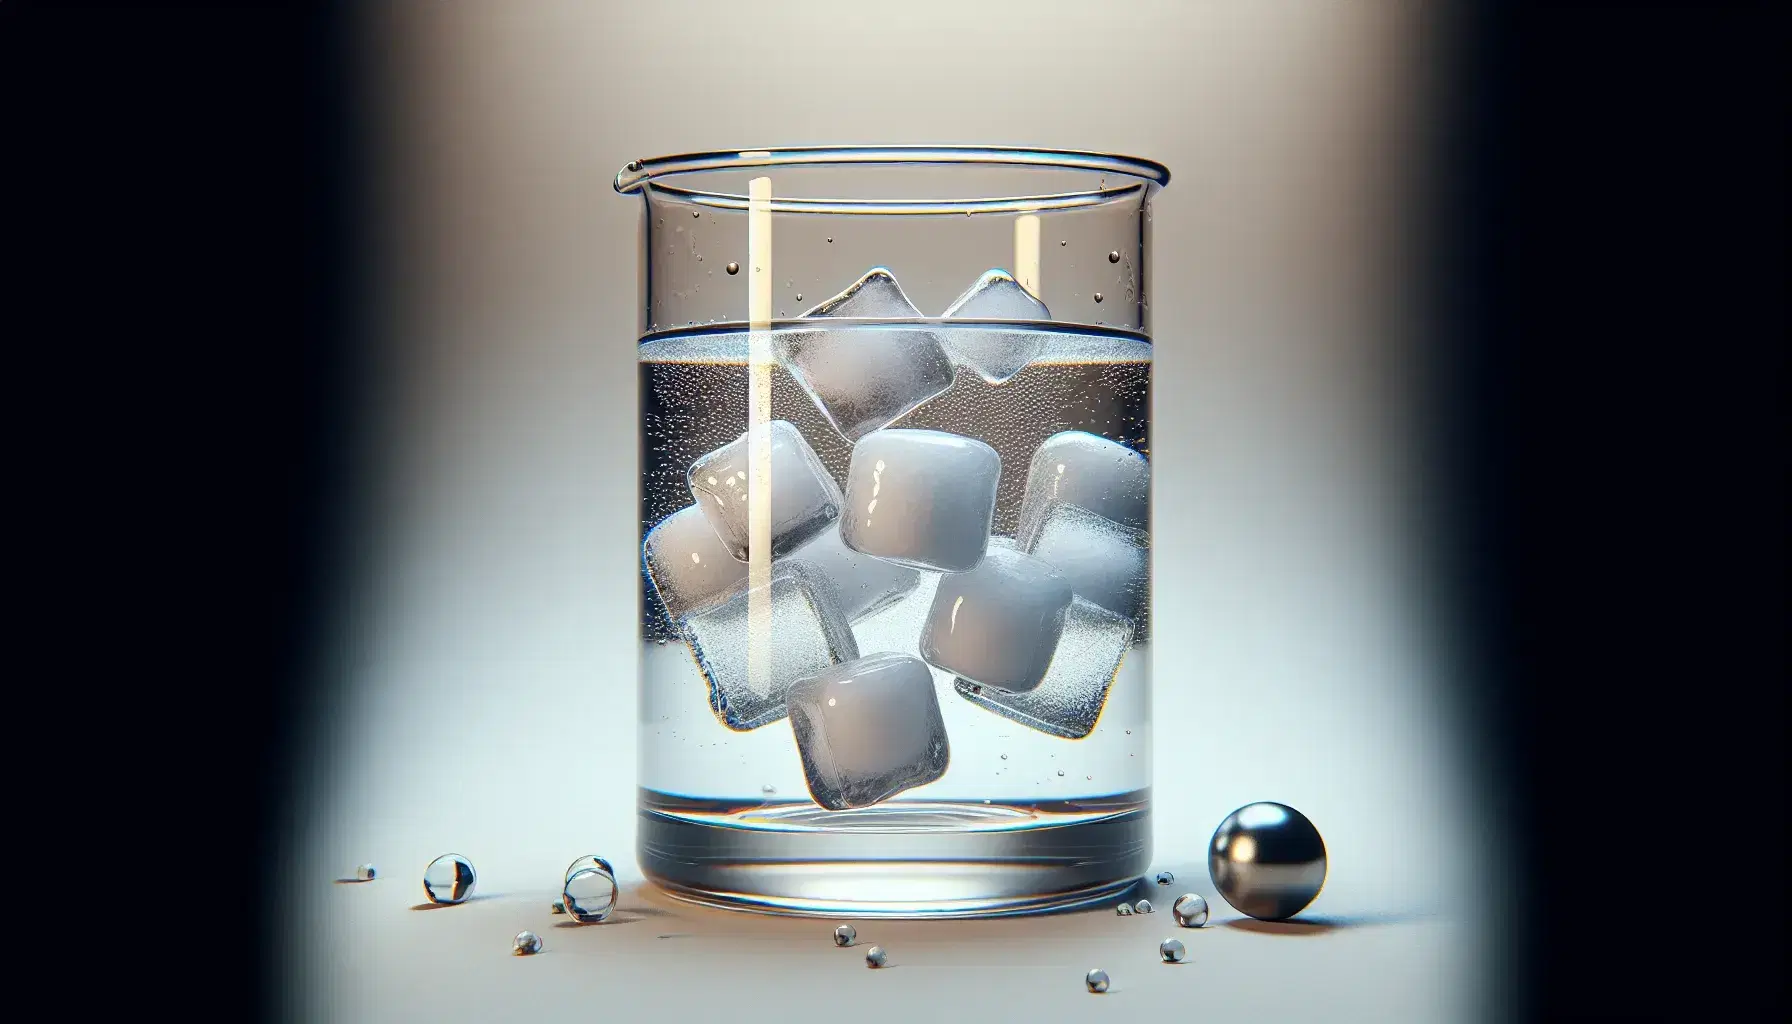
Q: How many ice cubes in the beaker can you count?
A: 12